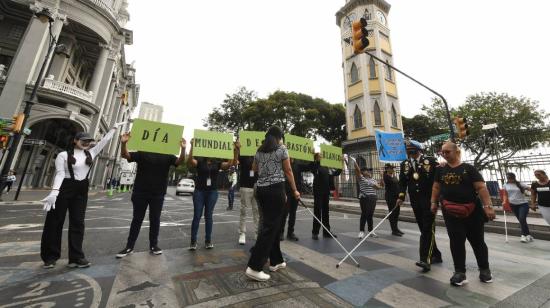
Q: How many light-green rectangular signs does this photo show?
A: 5